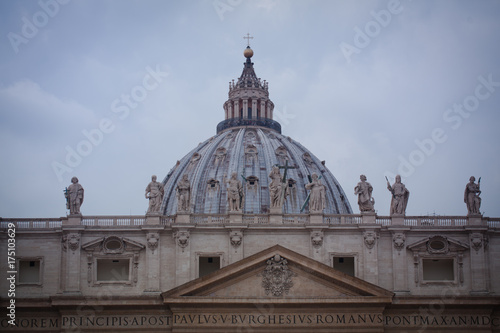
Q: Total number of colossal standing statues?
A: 9